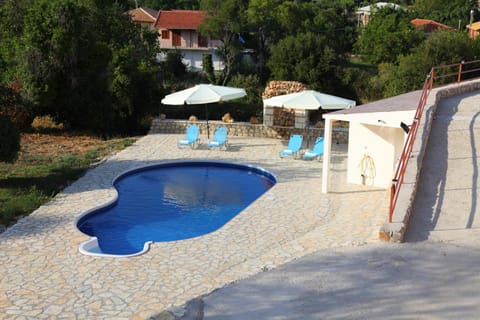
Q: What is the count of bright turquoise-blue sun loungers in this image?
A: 4